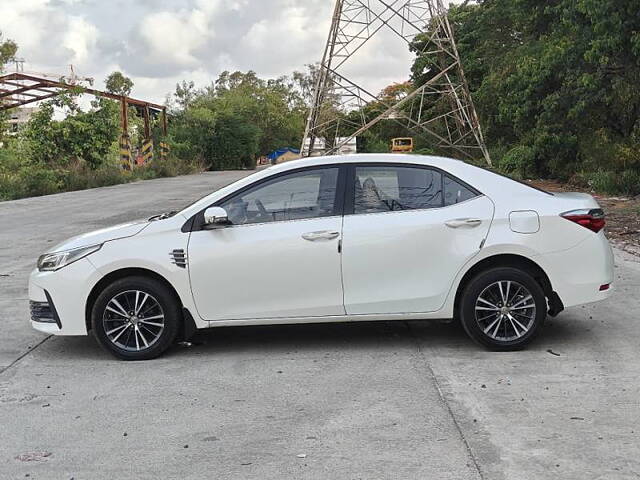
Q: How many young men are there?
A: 0